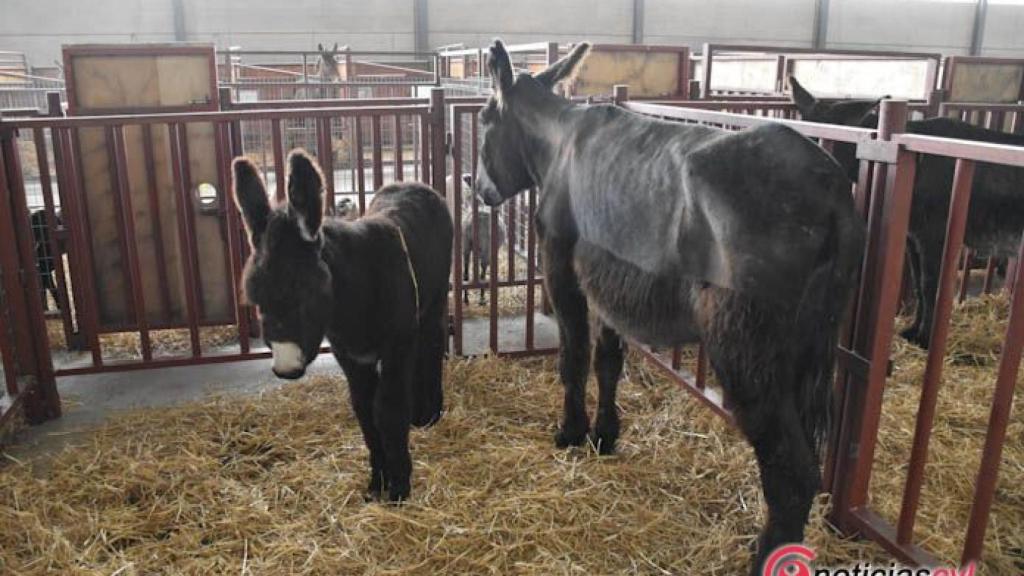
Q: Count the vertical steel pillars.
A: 5